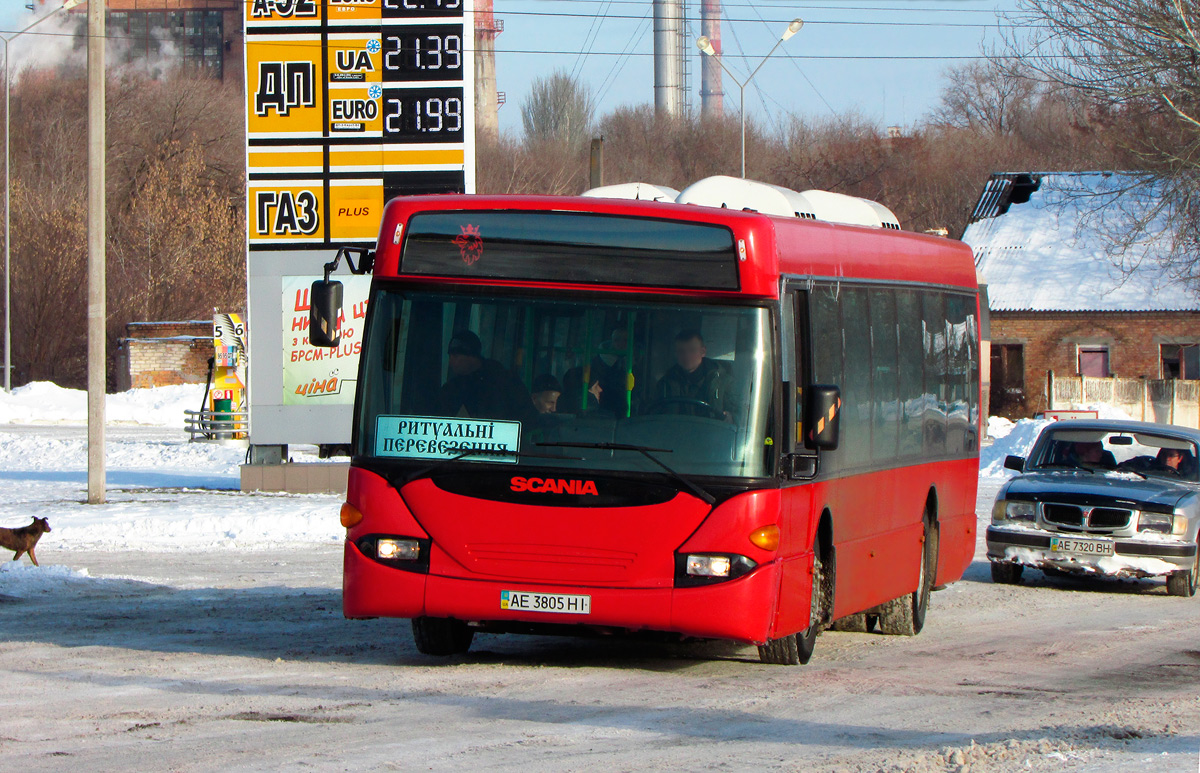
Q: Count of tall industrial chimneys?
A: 3